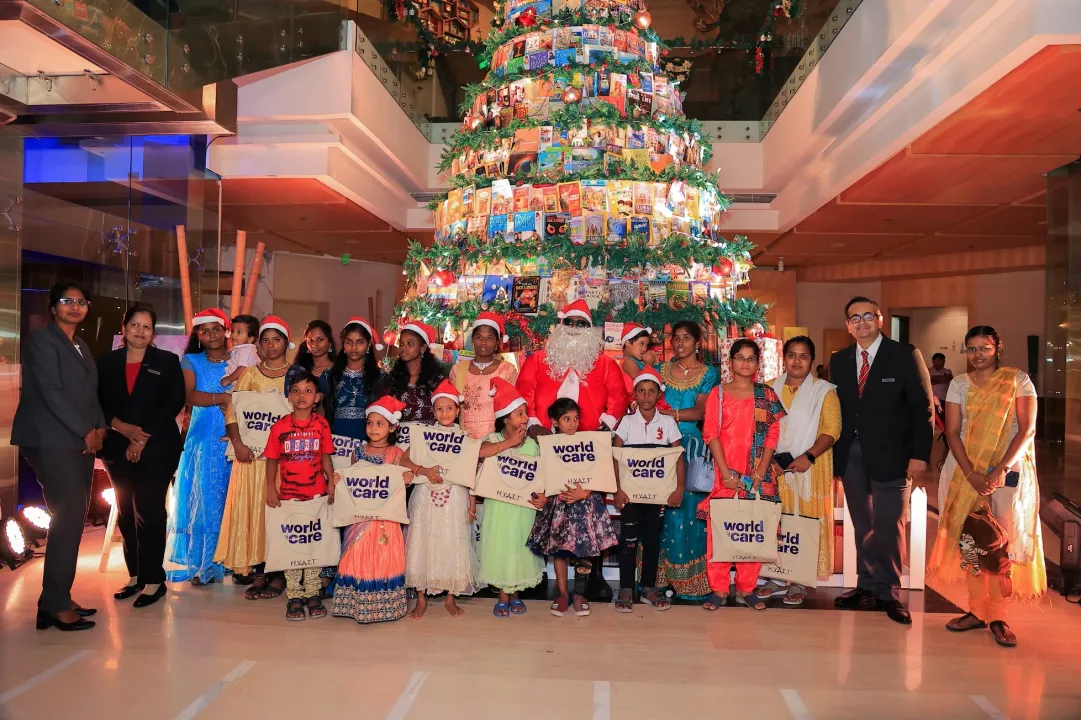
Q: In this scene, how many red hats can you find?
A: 11